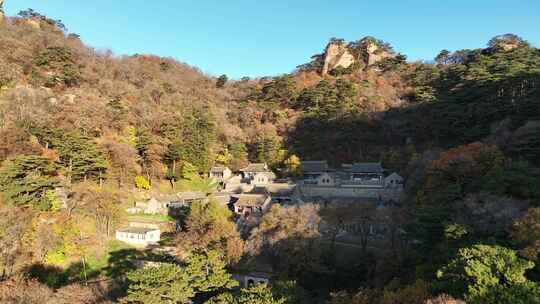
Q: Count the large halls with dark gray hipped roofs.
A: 2